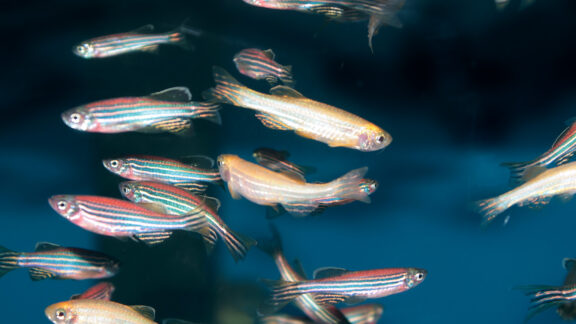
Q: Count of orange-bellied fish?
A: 4